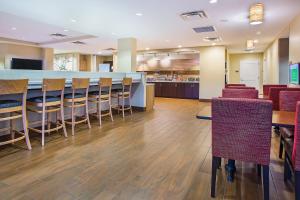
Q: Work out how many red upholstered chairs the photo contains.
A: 8